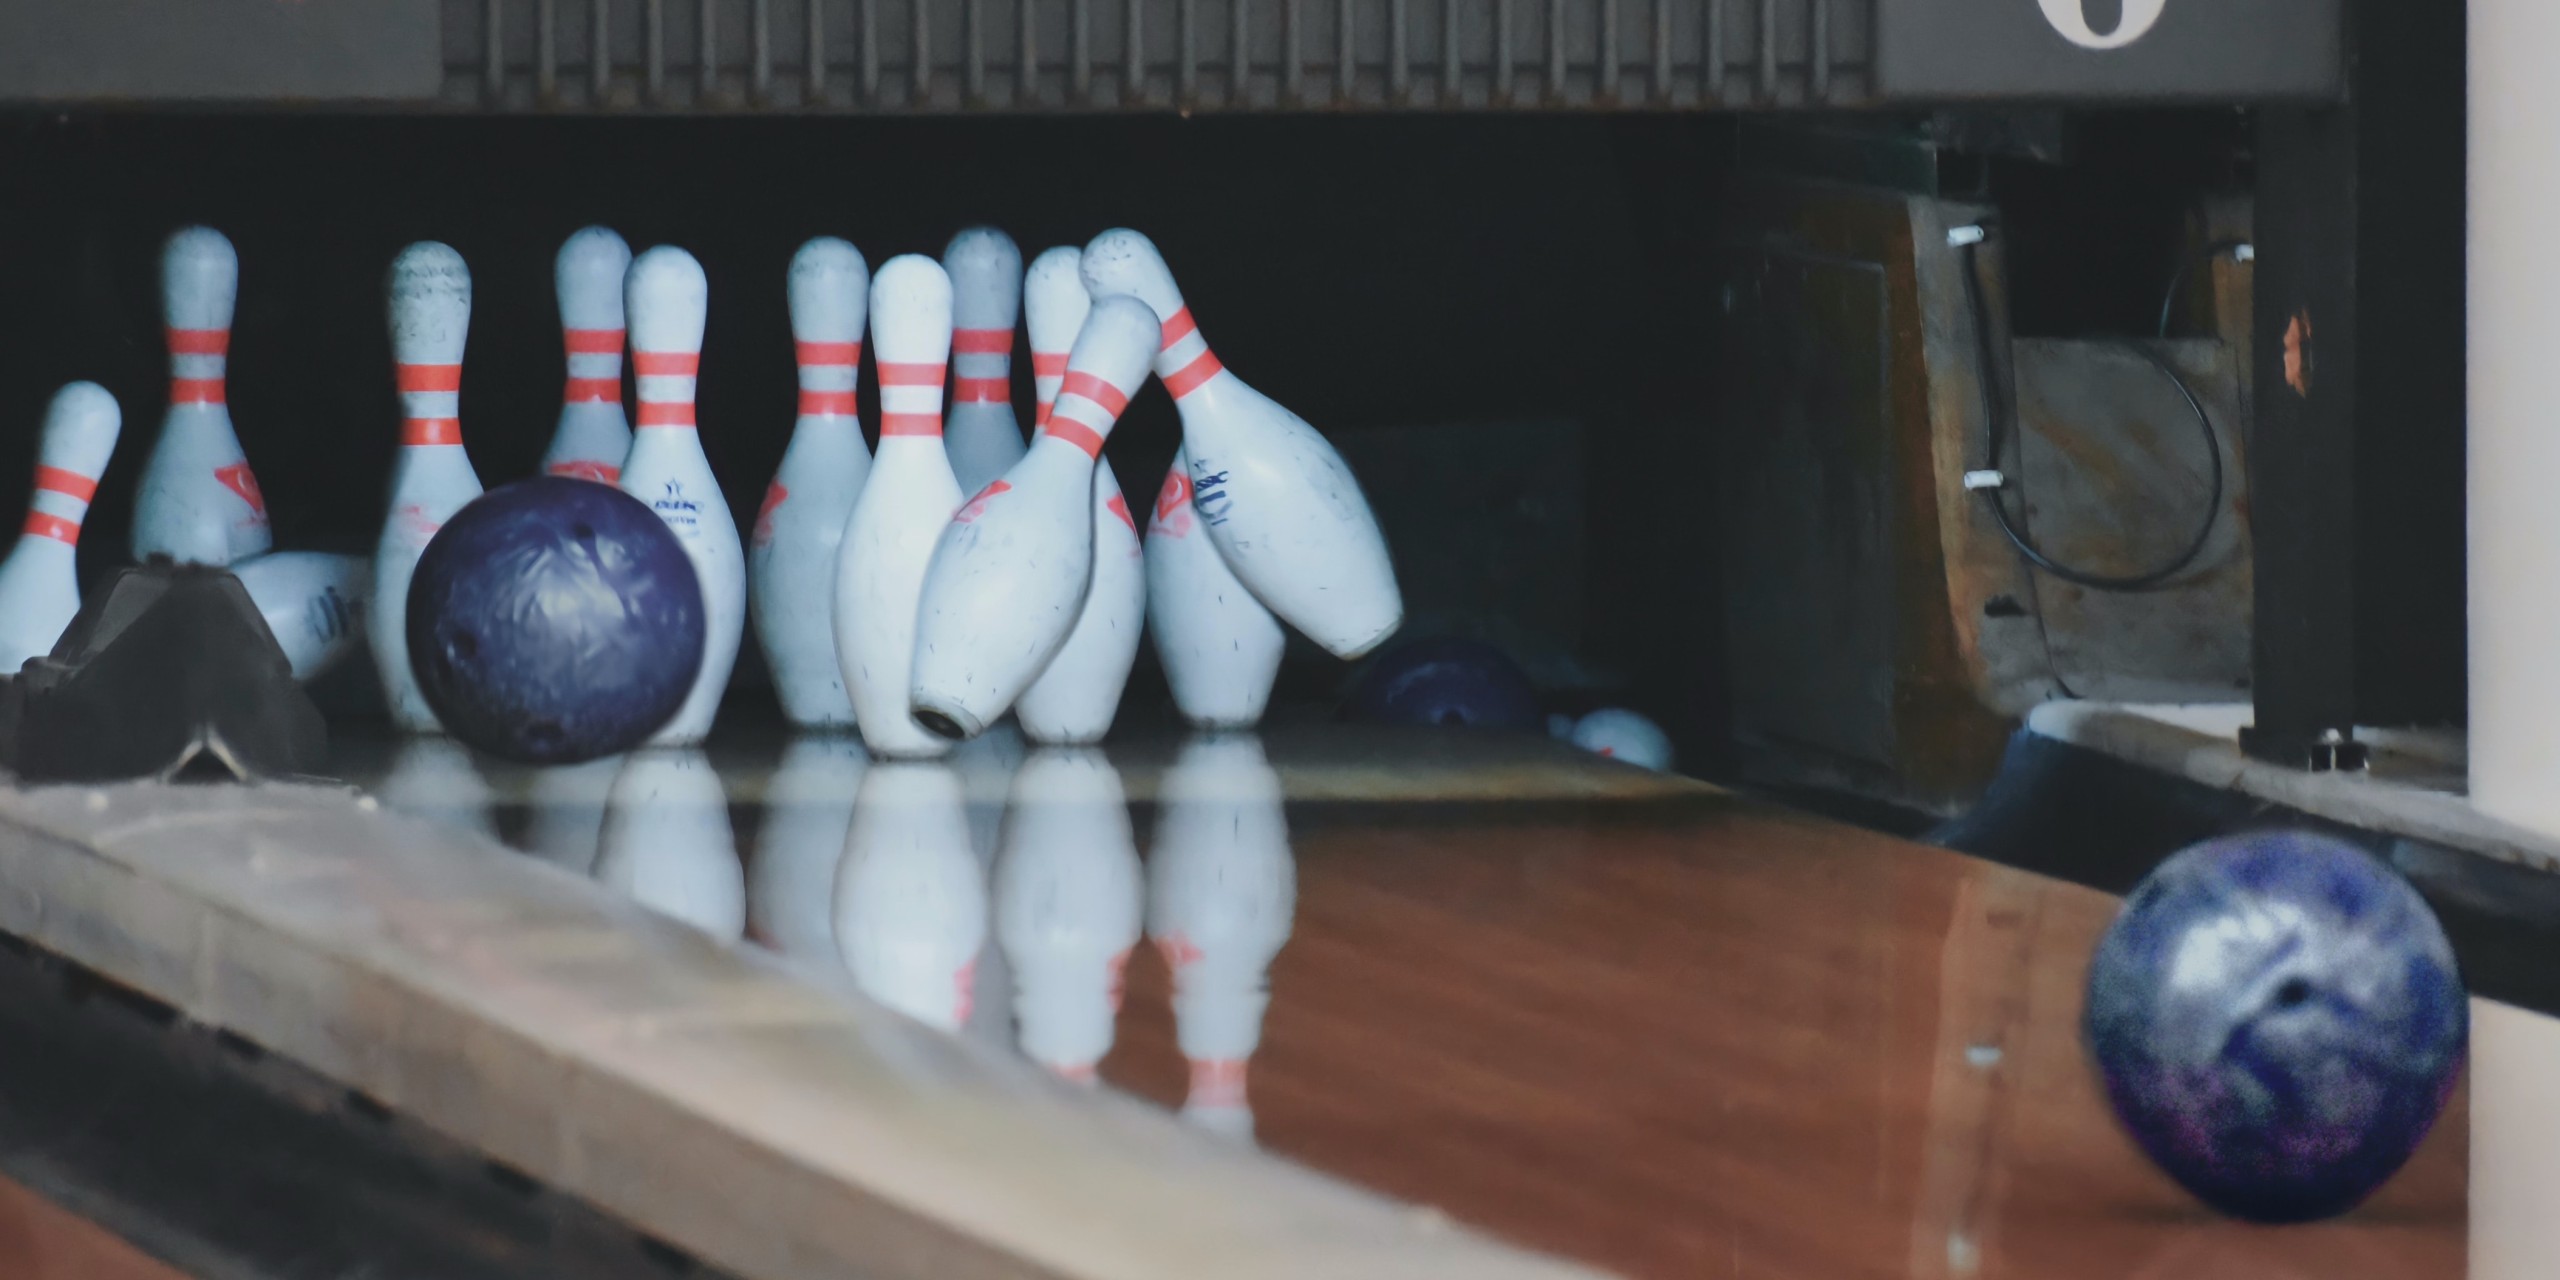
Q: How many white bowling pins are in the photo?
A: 14